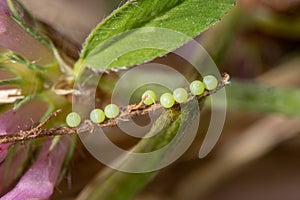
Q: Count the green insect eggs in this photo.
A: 8